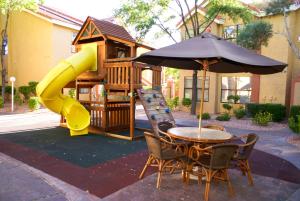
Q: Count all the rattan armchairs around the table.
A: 5